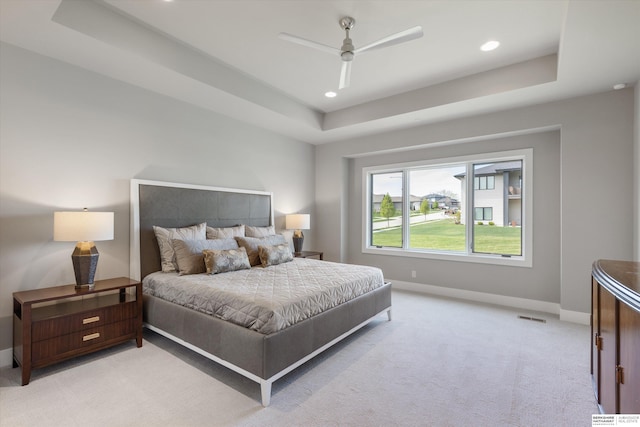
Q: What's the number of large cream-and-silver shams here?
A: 3